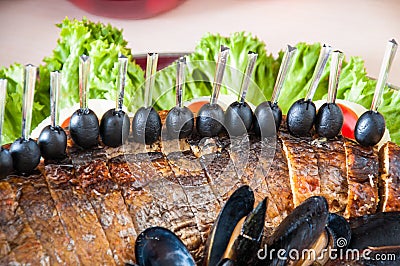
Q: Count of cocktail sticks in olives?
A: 13